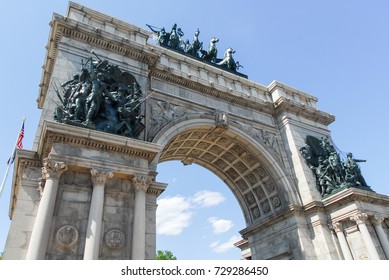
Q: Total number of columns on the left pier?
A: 3